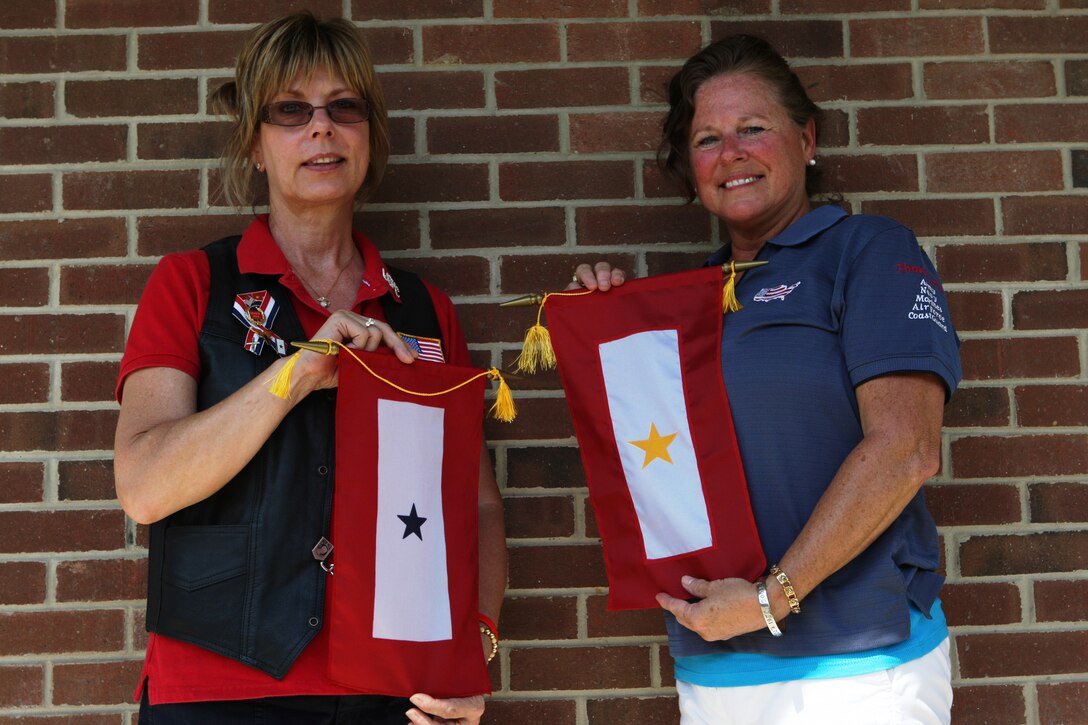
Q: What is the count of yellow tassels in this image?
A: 4